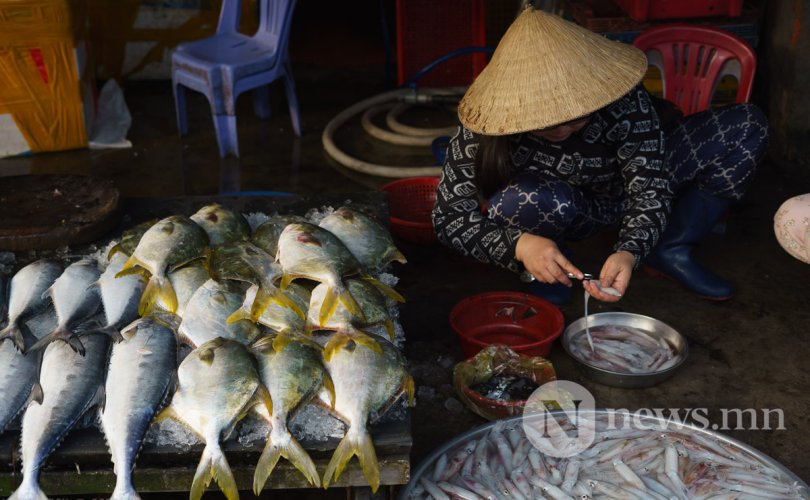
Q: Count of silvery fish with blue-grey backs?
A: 6